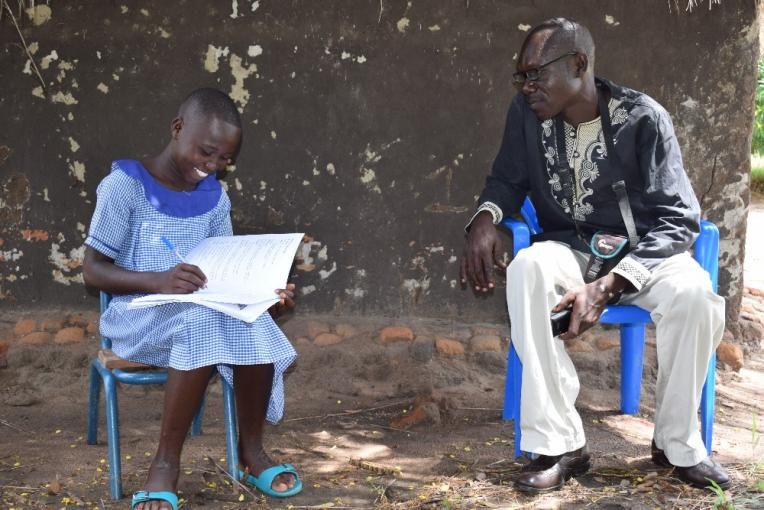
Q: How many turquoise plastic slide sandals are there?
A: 2